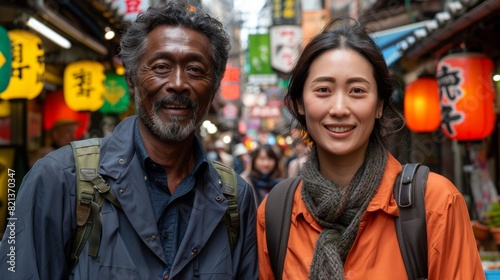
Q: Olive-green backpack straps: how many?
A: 2